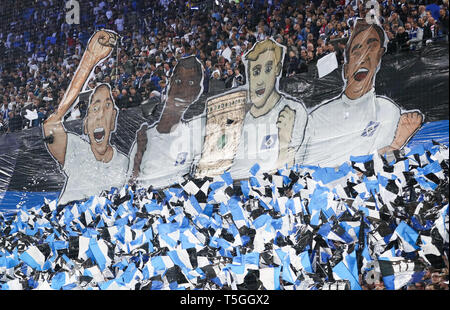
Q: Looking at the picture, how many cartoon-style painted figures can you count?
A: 4